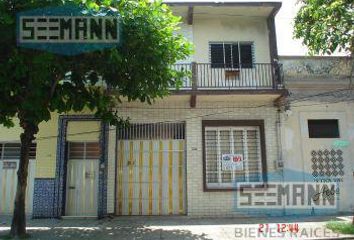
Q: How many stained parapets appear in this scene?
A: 1